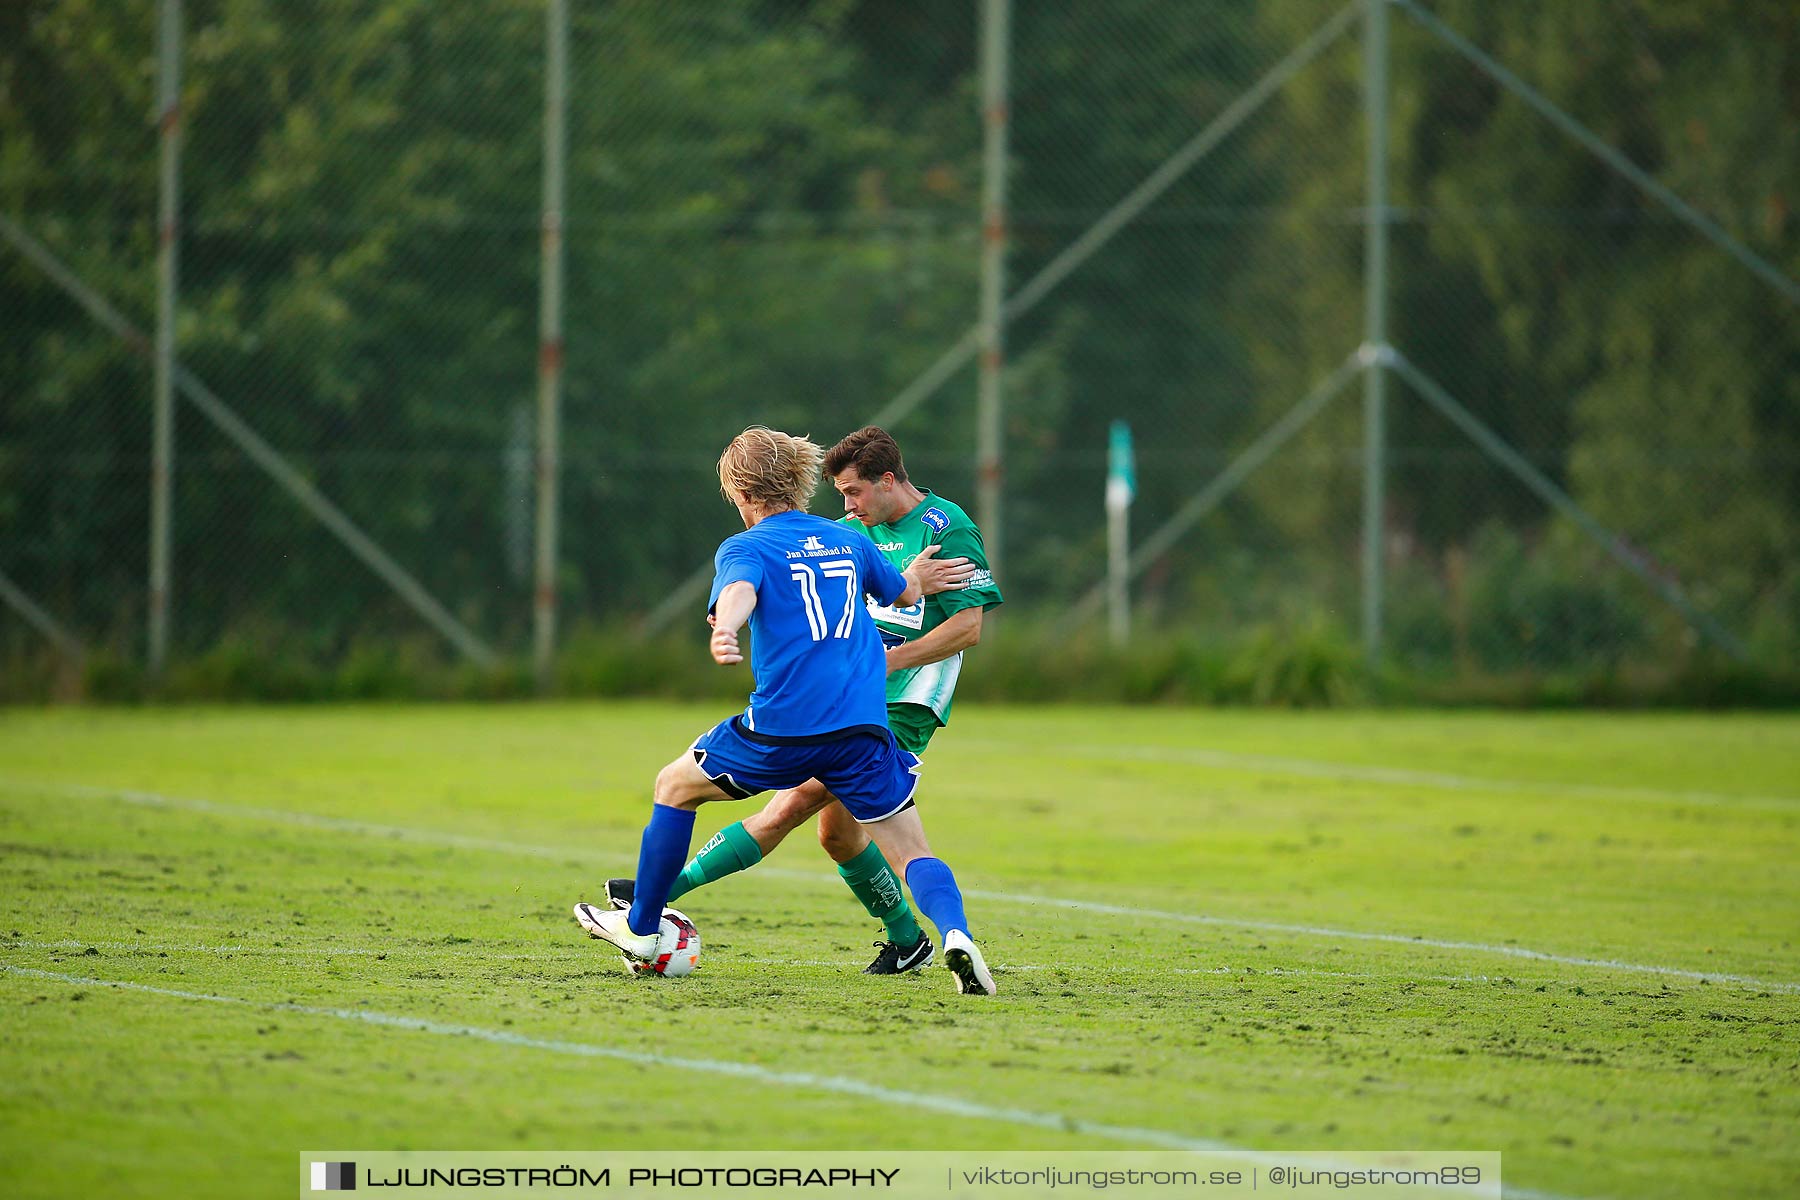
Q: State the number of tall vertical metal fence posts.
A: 4